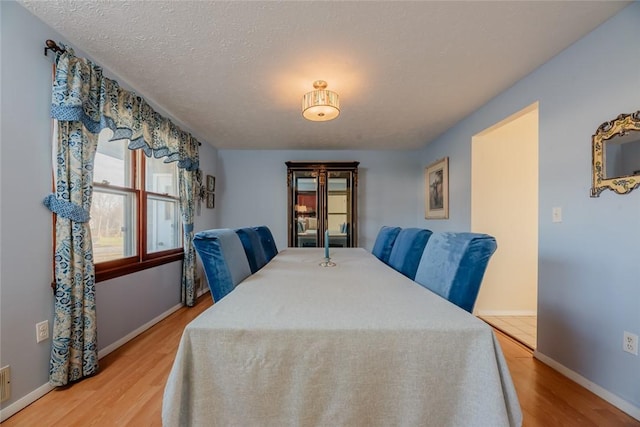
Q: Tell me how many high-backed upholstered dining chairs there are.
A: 6